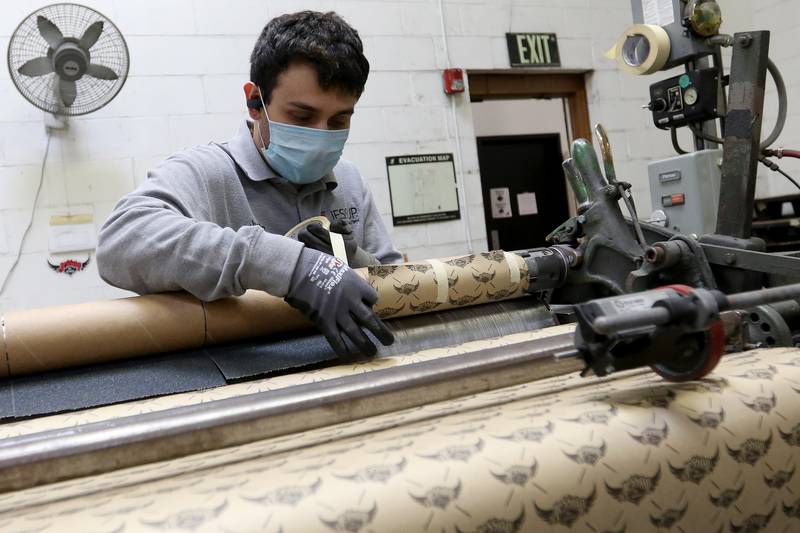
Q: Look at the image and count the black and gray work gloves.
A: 2